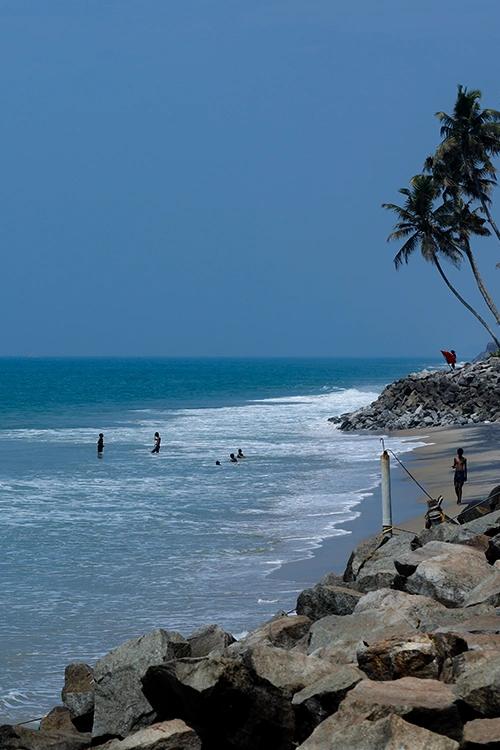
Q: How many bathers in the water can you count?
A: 5